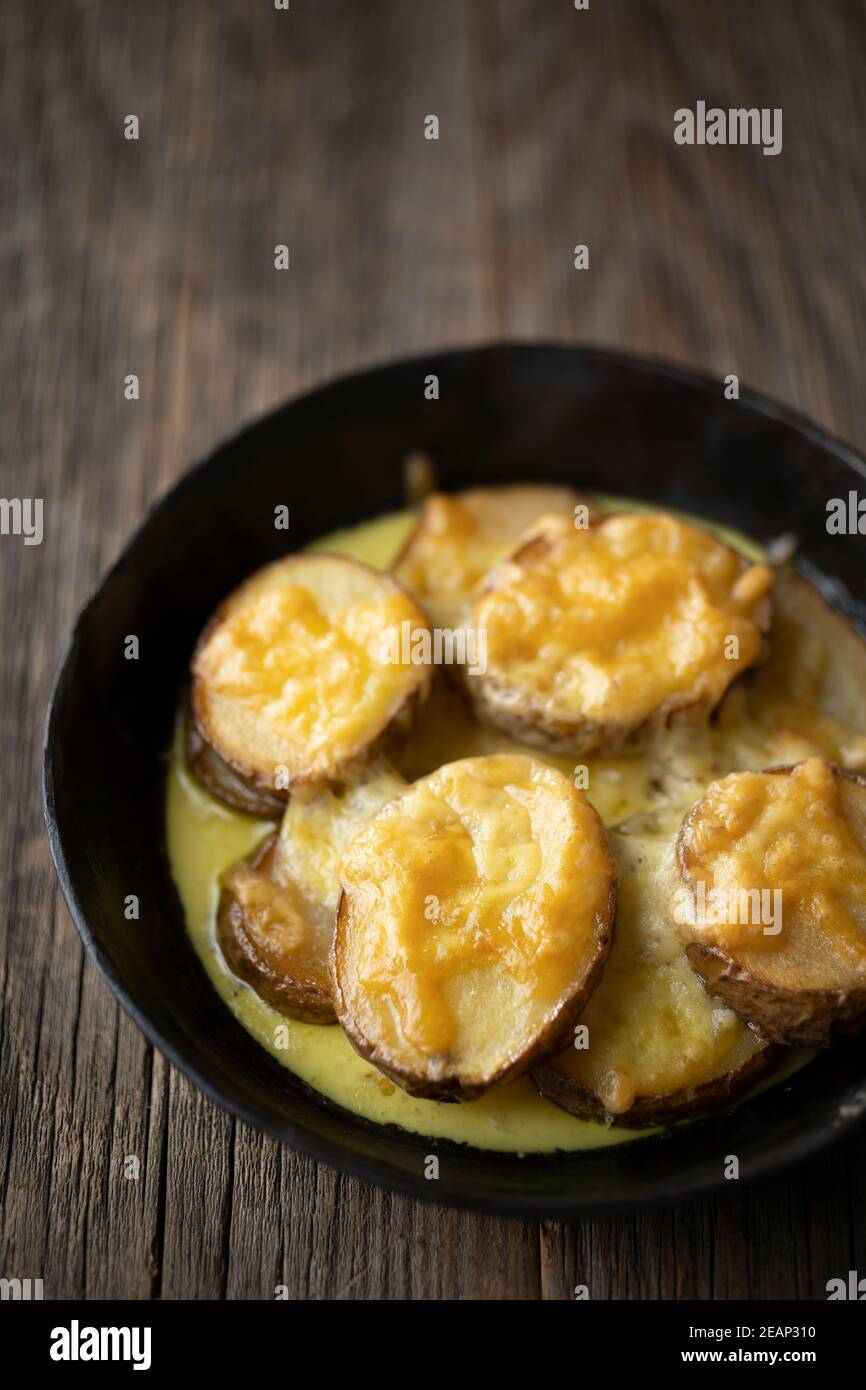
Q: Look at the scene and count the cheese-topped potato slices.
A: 8